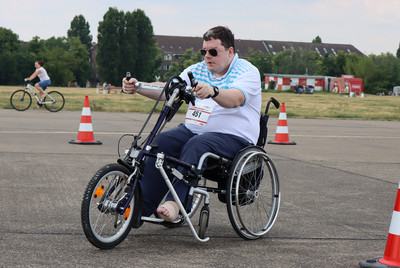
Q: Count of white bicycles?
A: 1